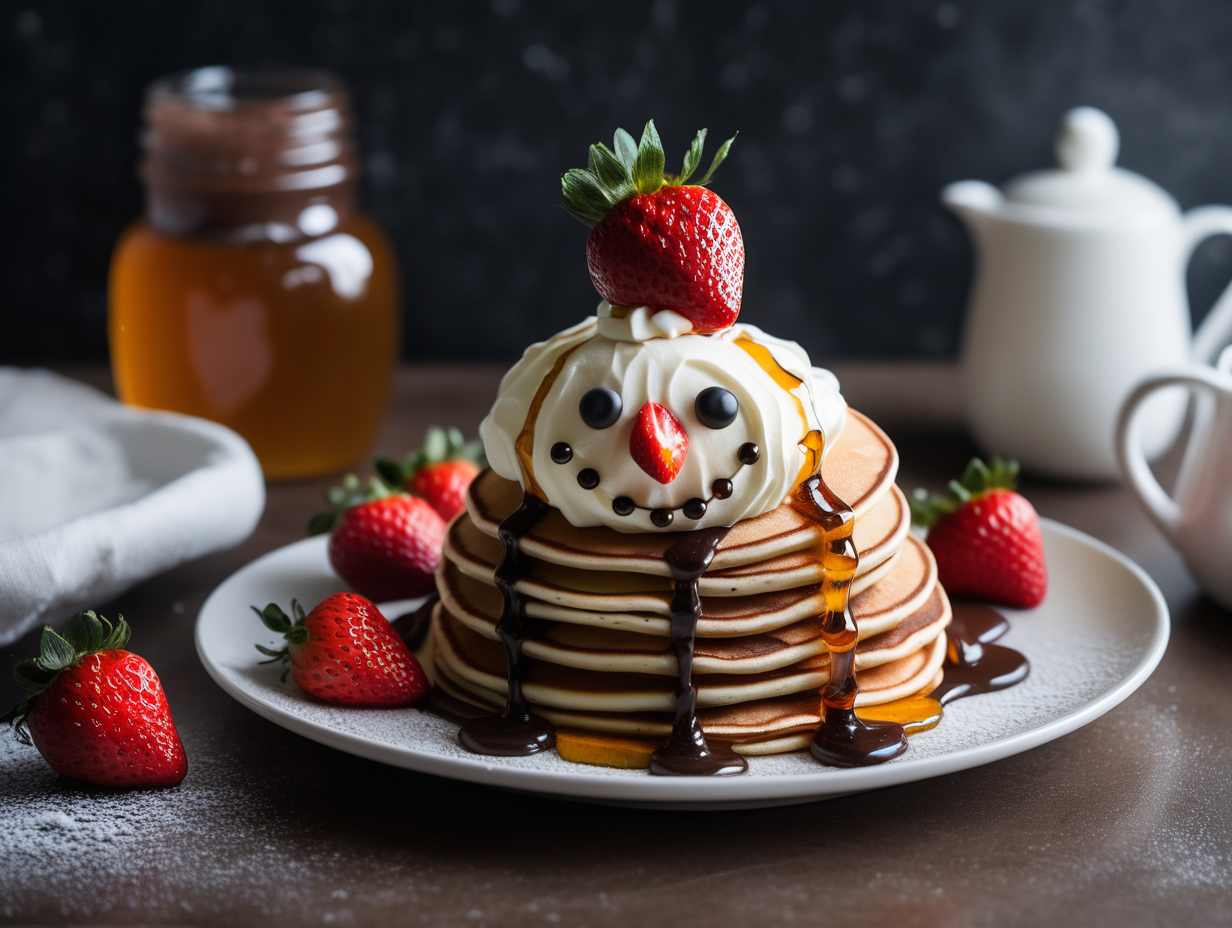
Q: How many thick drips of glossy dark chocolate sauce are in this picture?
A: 3